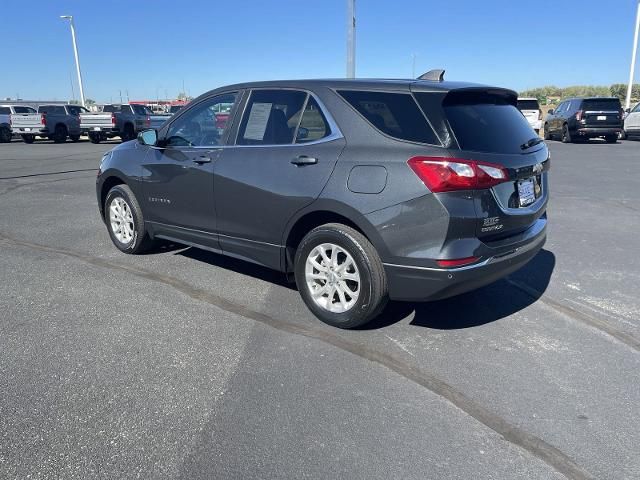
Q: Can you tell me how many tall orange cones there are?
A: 0